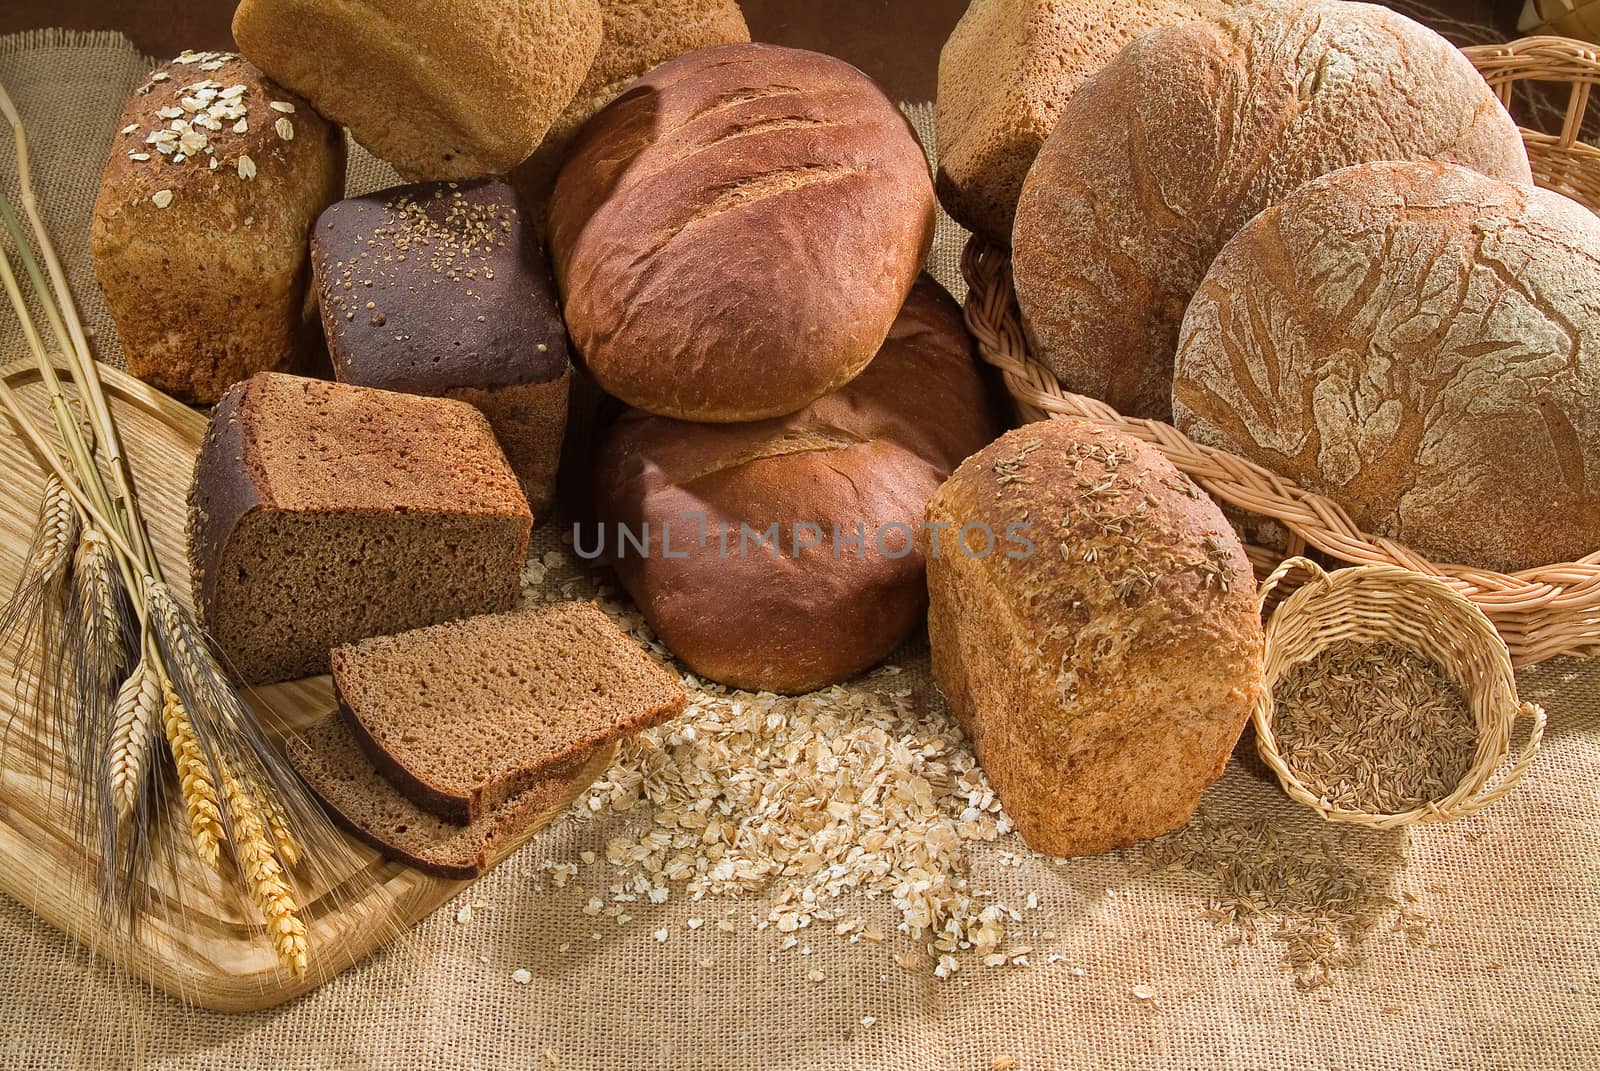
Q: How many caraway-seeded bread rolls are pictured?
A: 1